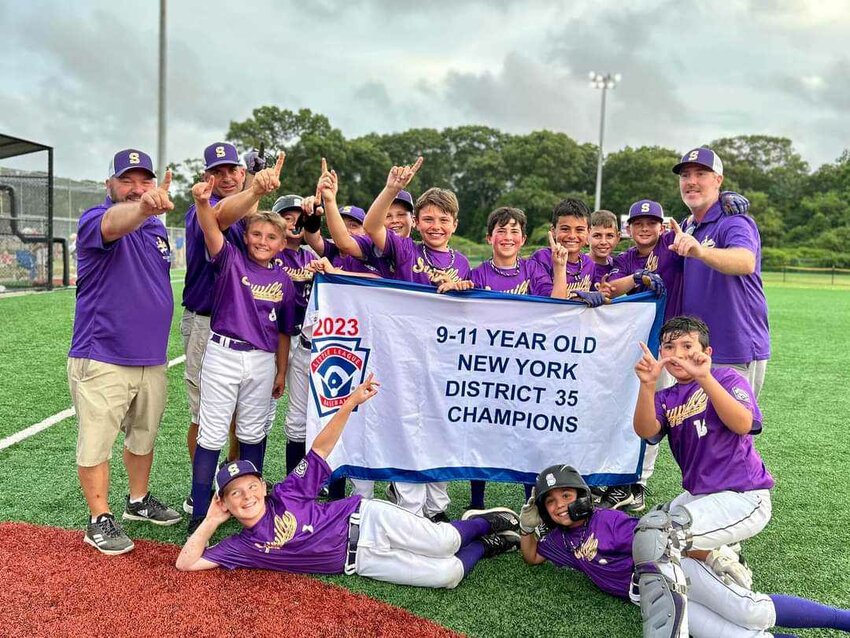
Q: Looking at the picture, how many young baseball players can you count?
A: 12